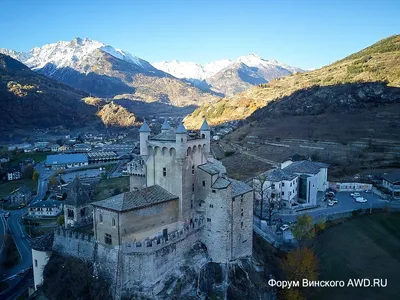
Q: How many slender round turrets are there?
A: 4